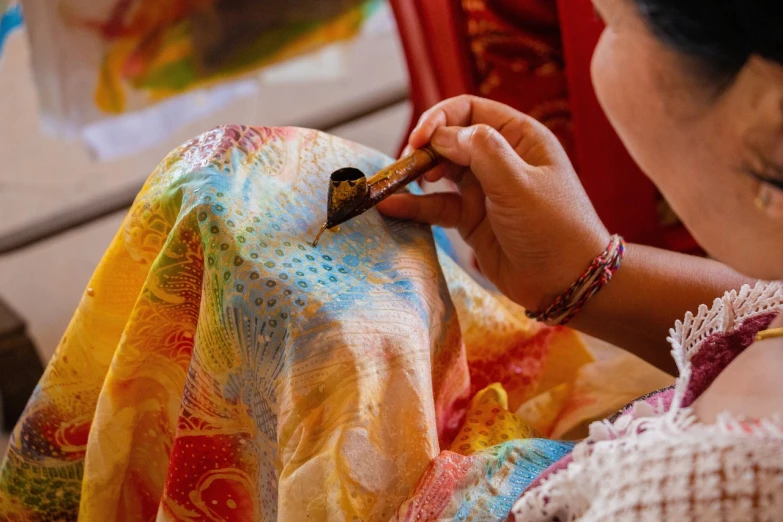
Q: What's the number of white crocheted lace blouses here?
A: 1